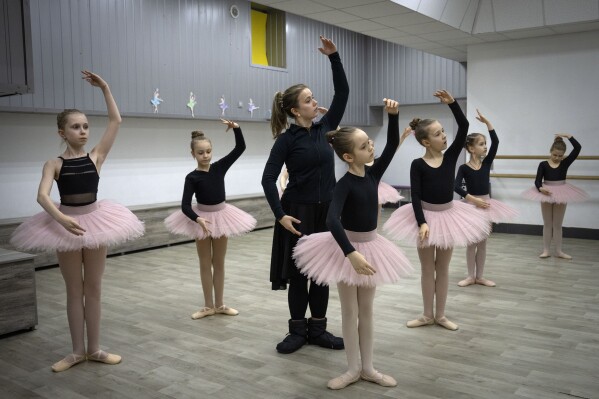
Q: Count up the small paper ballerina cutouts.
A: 4